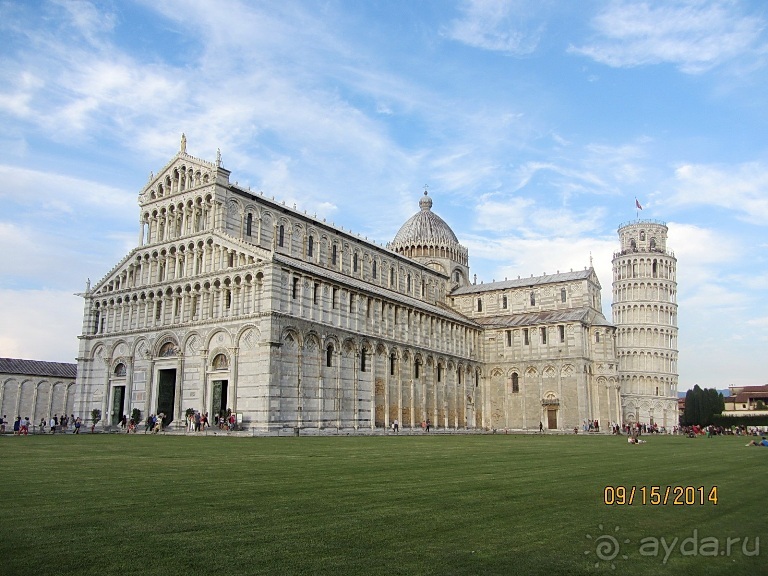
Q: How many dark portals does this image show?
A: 3